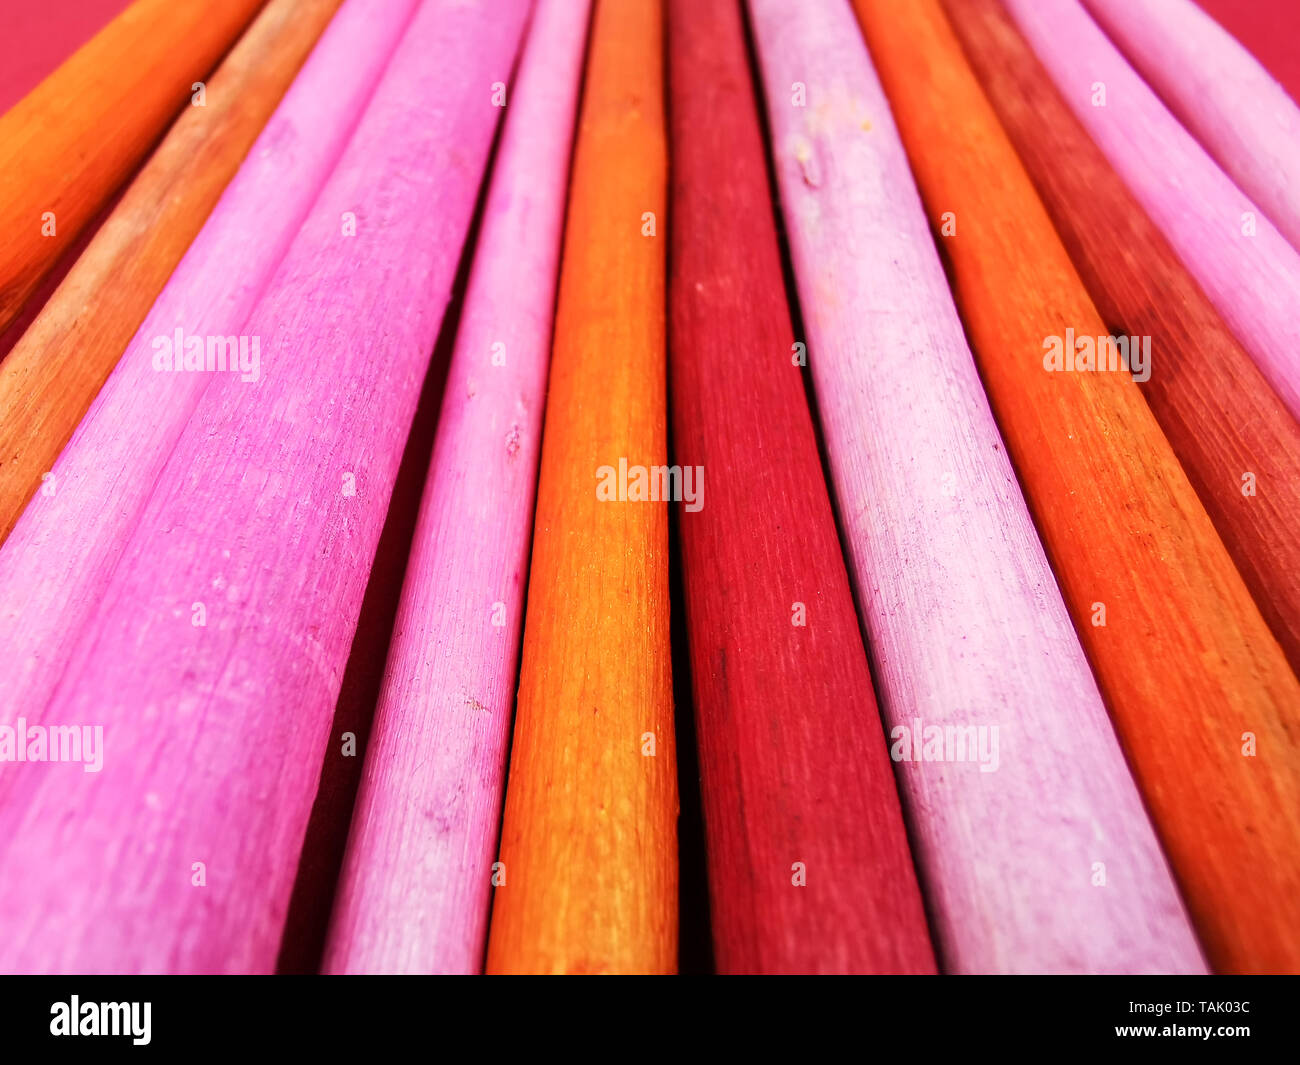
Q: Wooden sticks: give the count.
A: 12